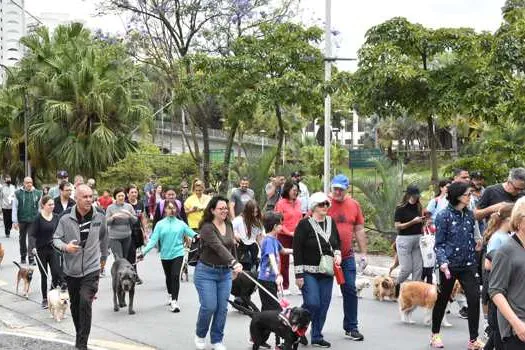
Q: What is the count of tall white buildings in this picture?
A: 1